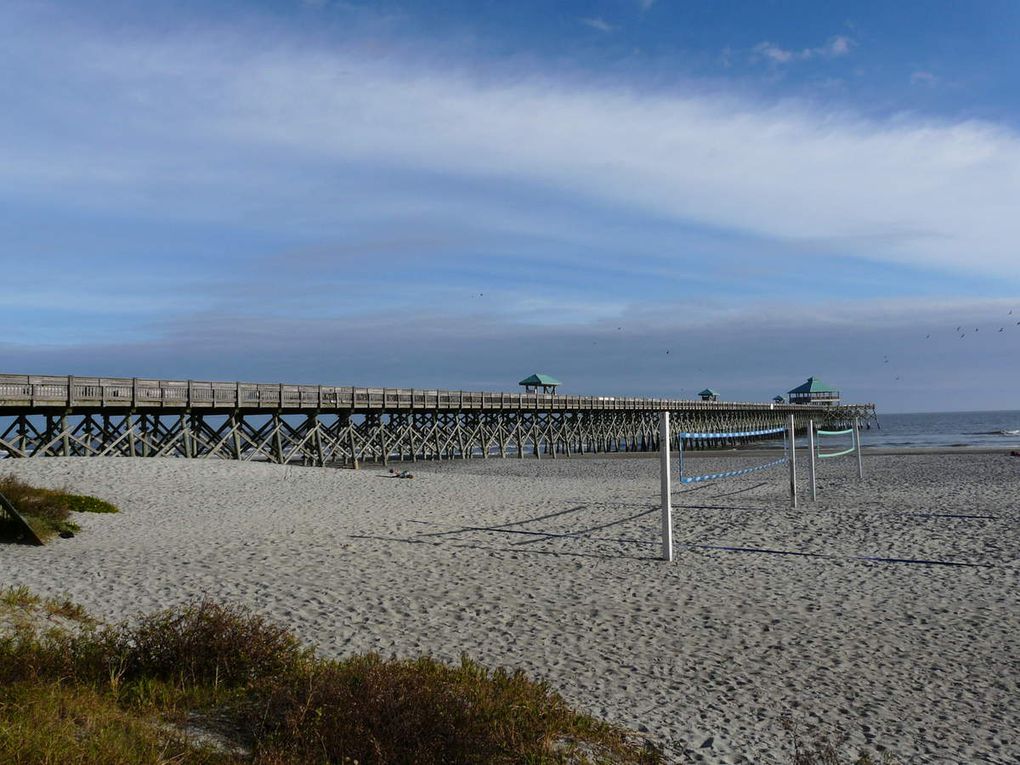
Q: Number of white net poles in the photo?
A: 4